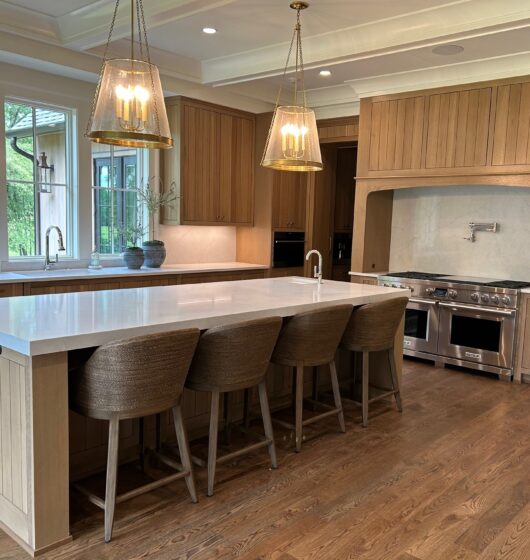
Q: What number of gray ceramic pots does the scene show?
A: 2